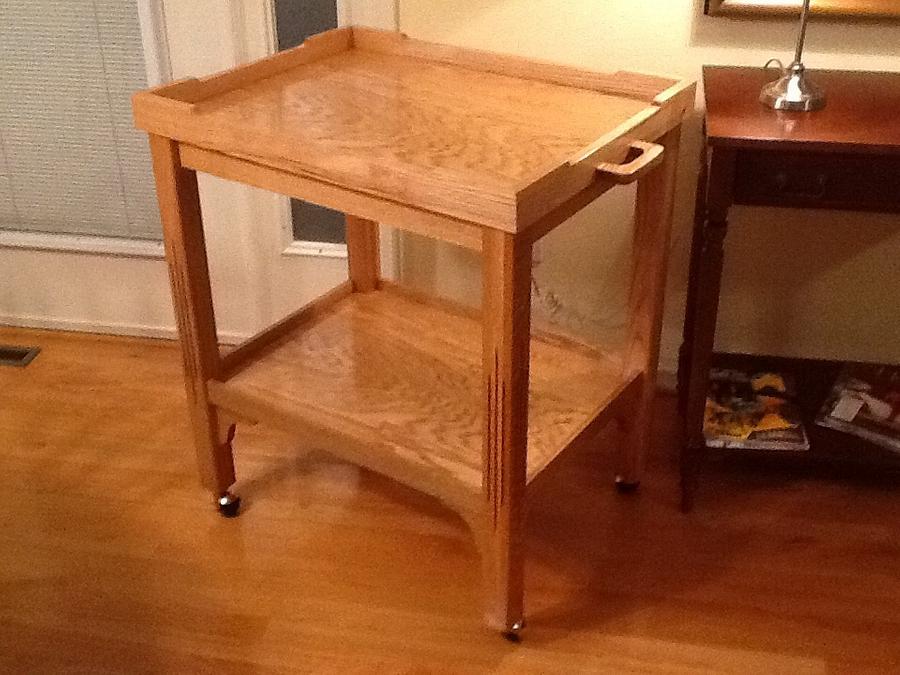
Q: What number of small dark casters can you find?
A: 3